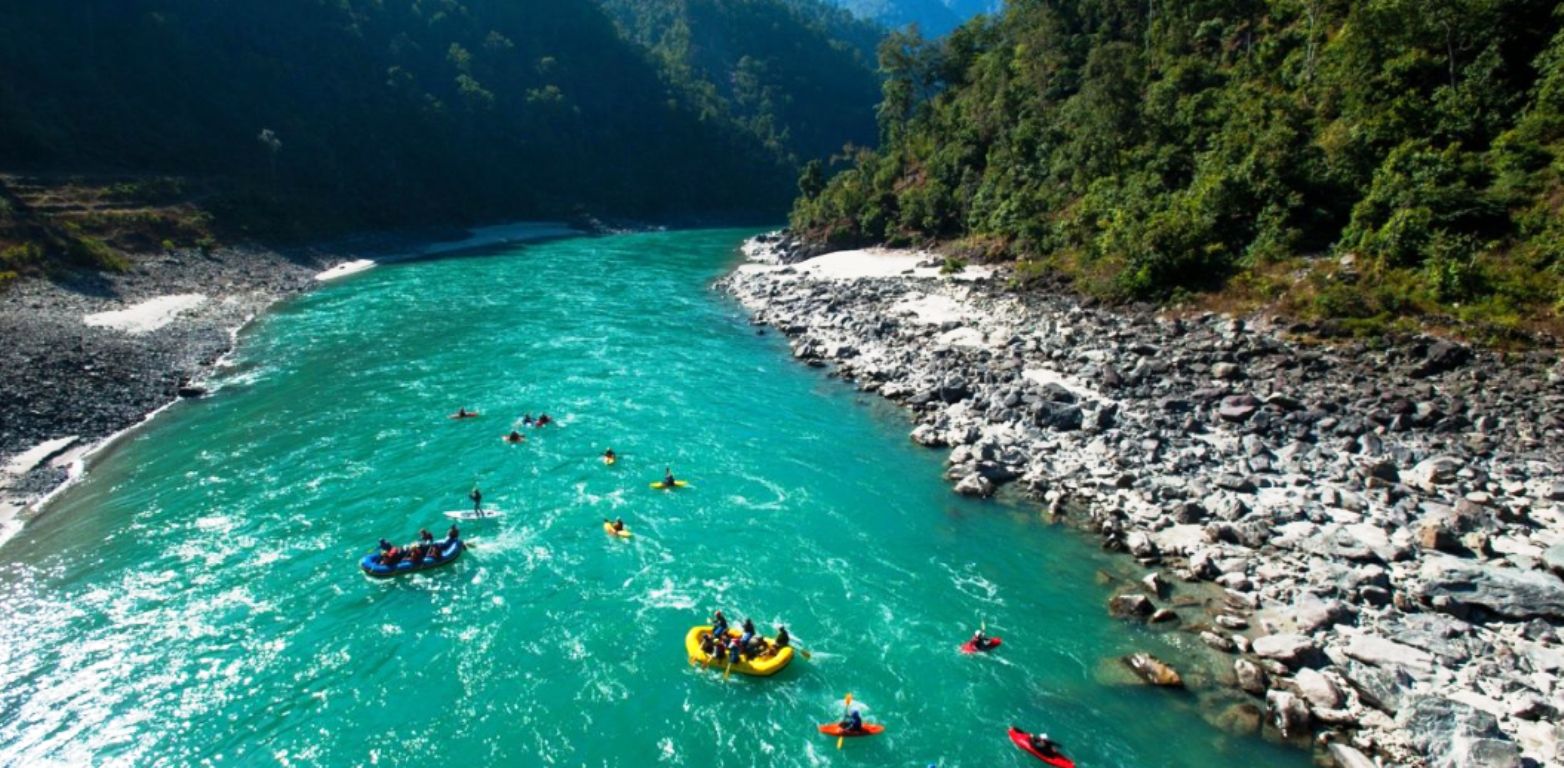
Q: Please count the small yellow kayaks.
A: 3